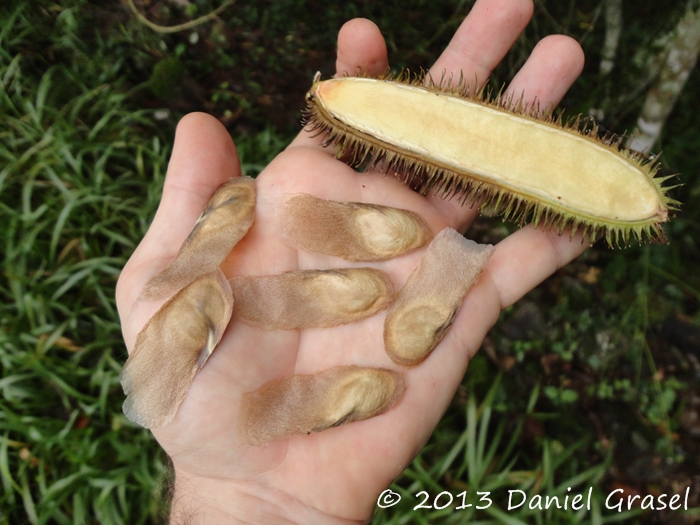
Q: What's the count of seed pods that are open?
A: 1